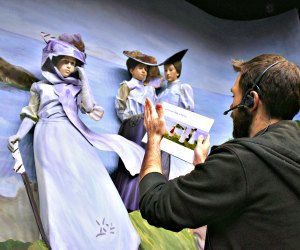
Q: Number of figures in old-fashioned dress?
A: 3